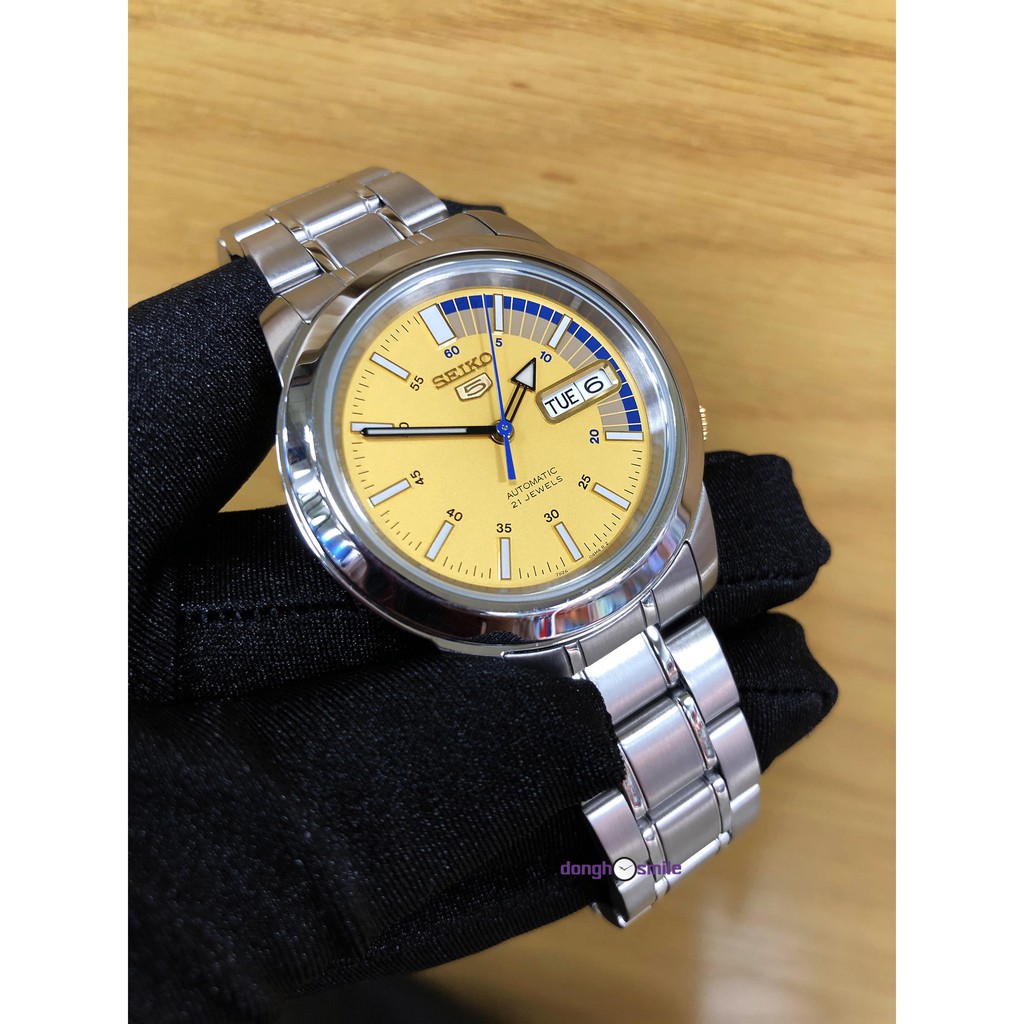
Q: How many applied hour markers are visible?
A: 11